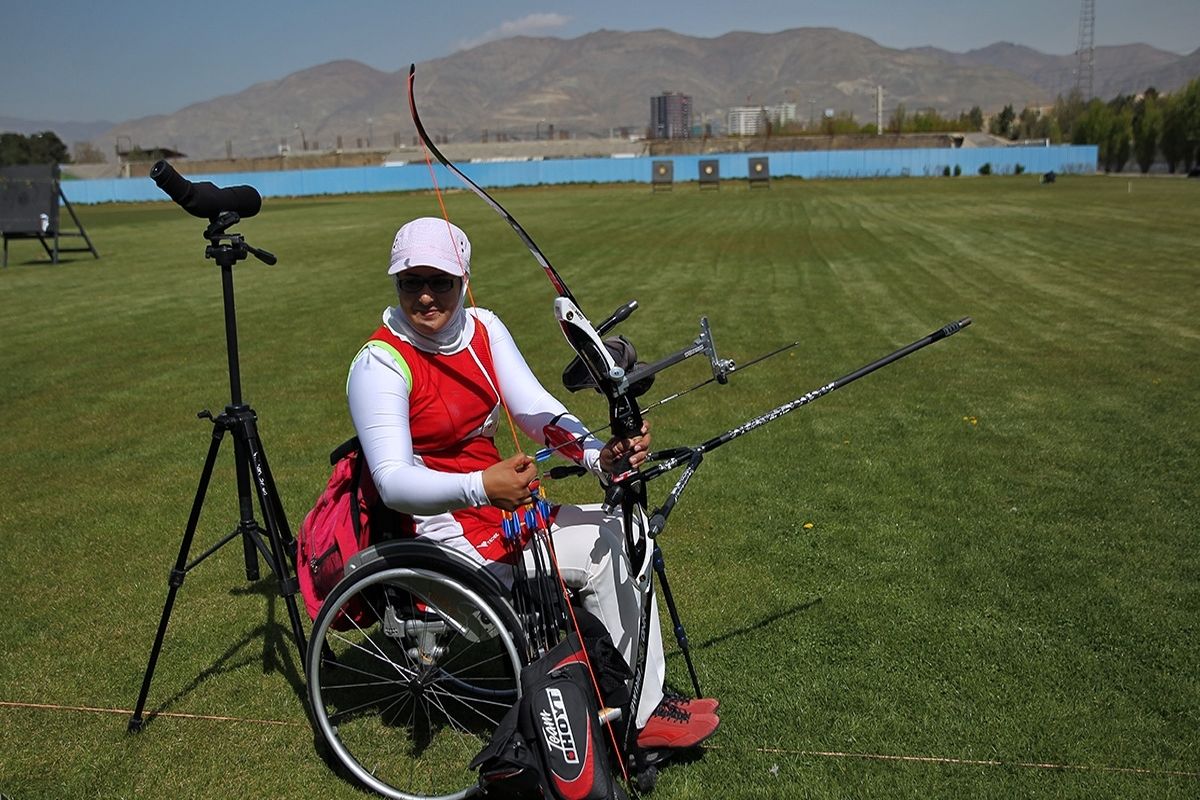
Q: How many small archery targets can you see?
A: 3